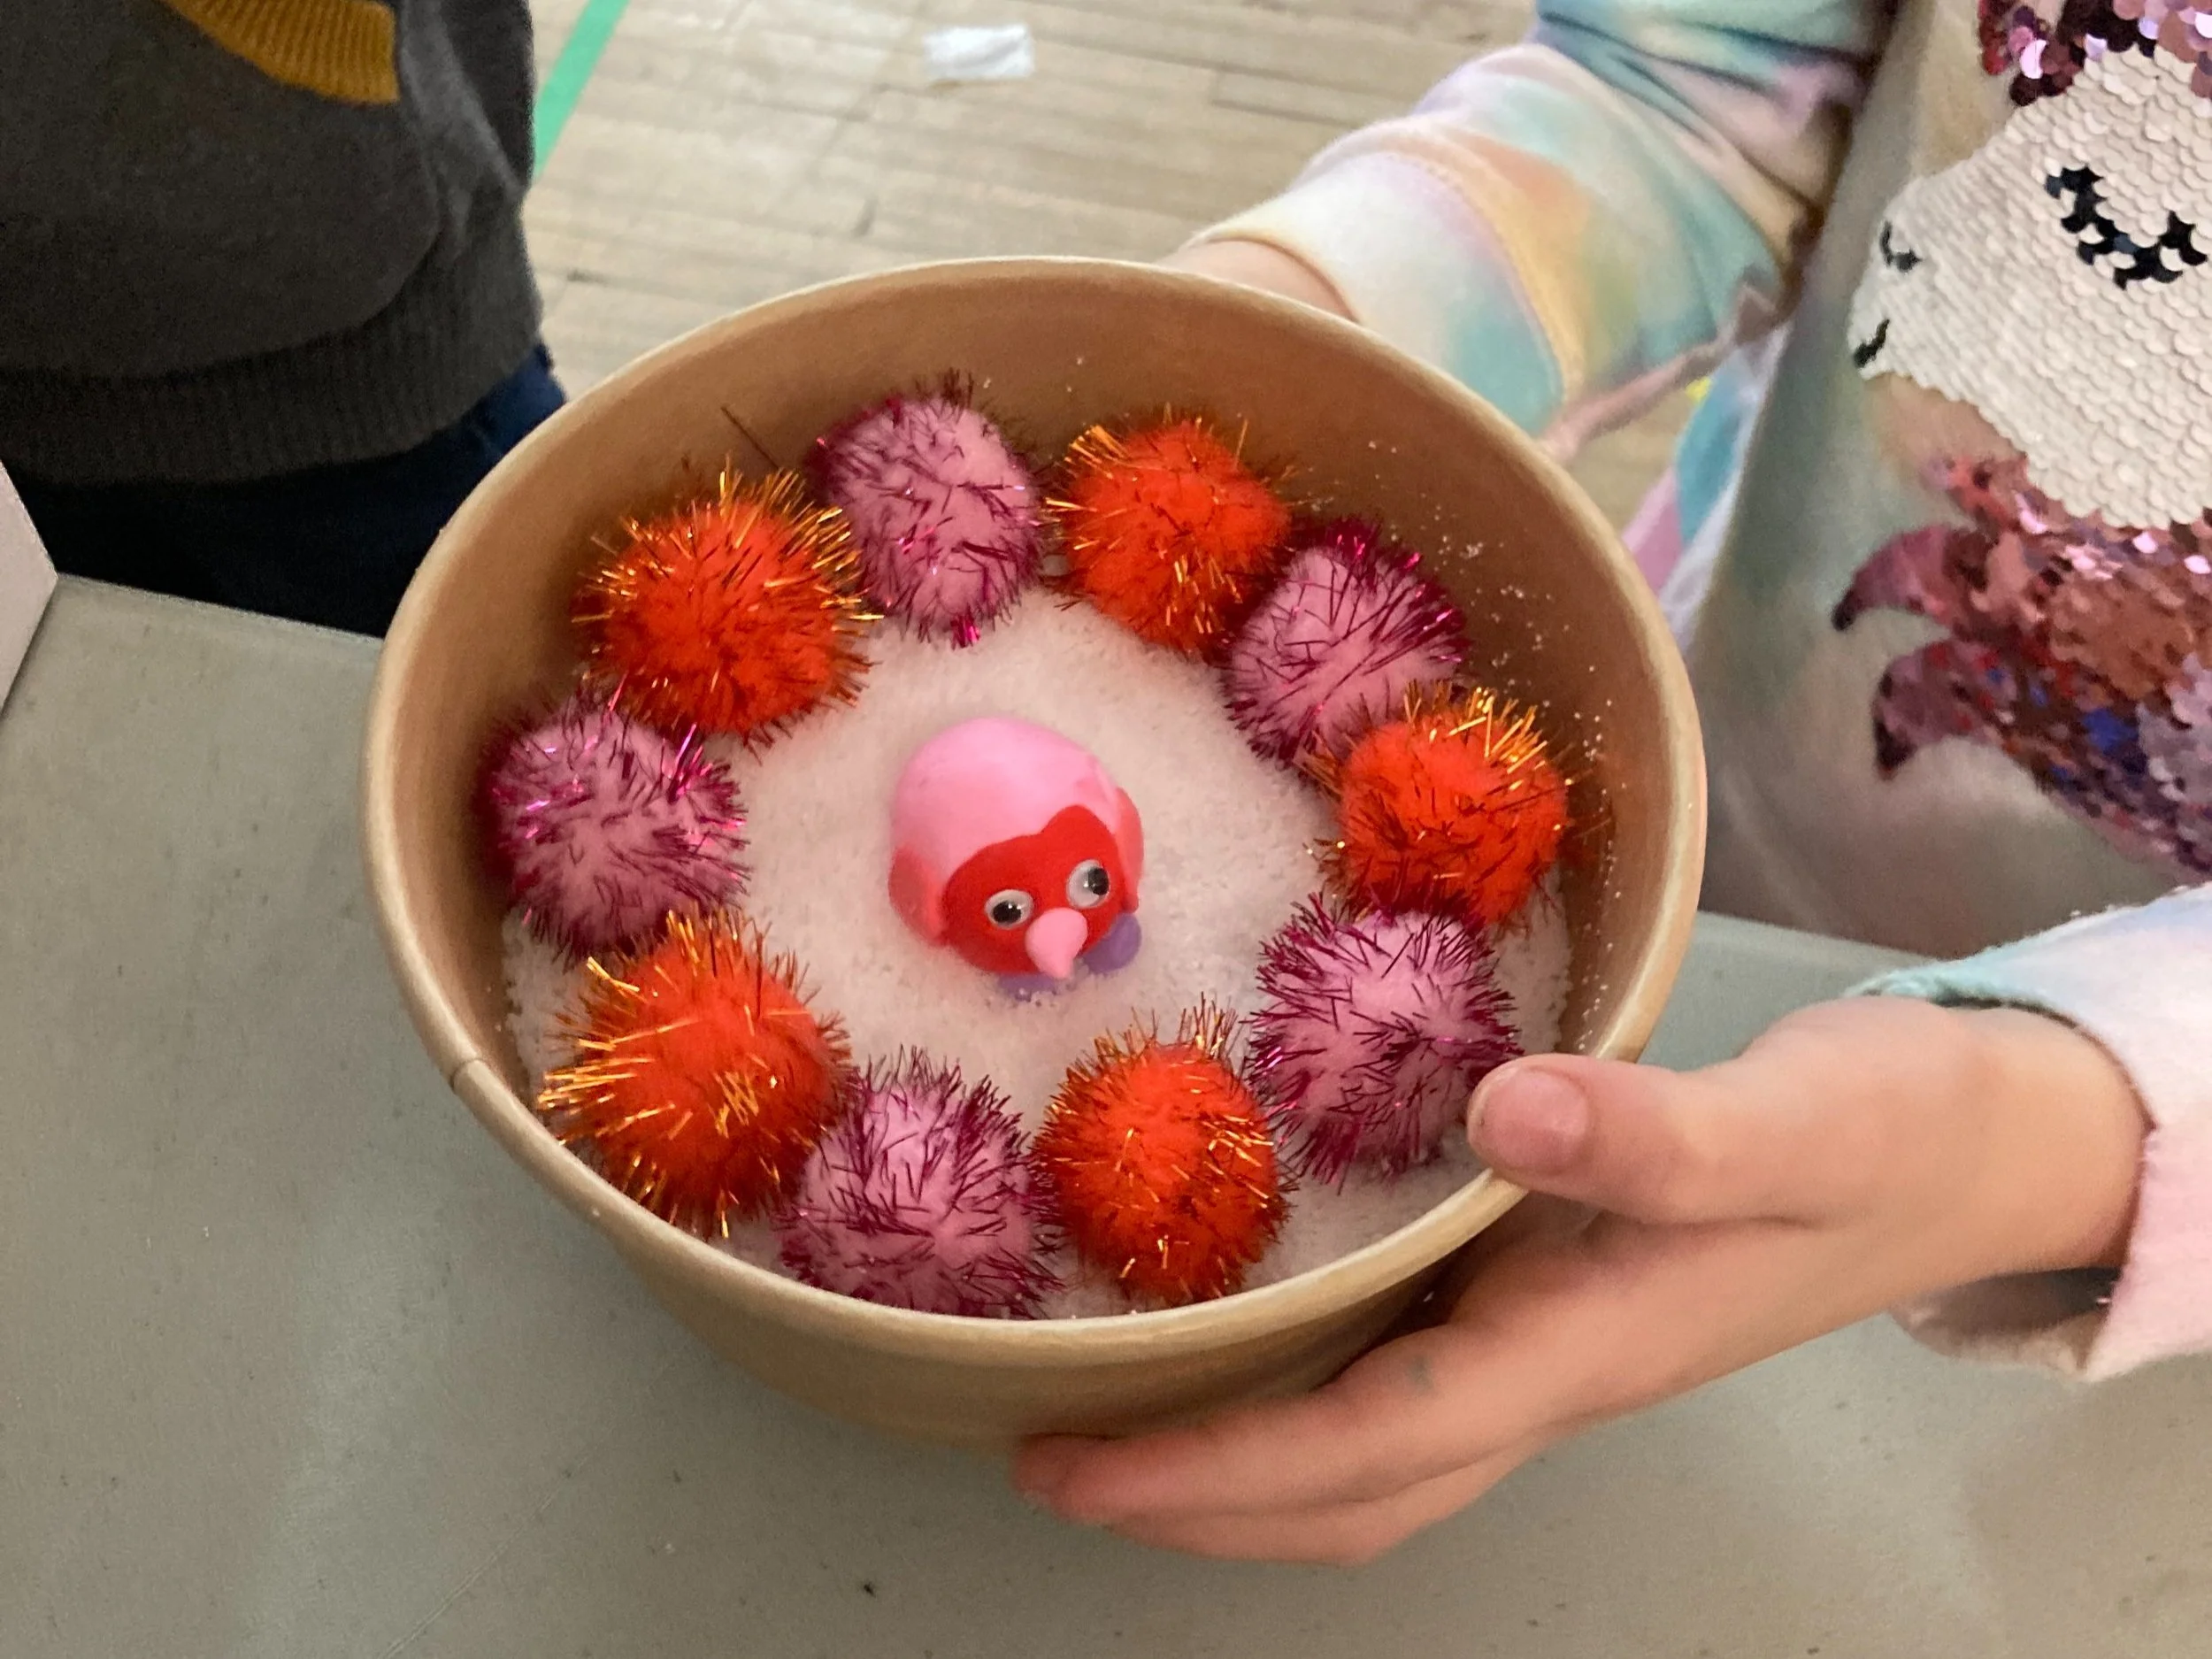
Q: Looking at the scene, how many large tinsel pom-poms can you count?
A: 10